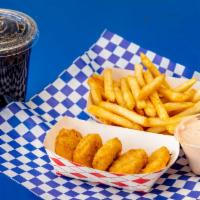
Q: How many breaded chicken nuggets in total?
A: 5